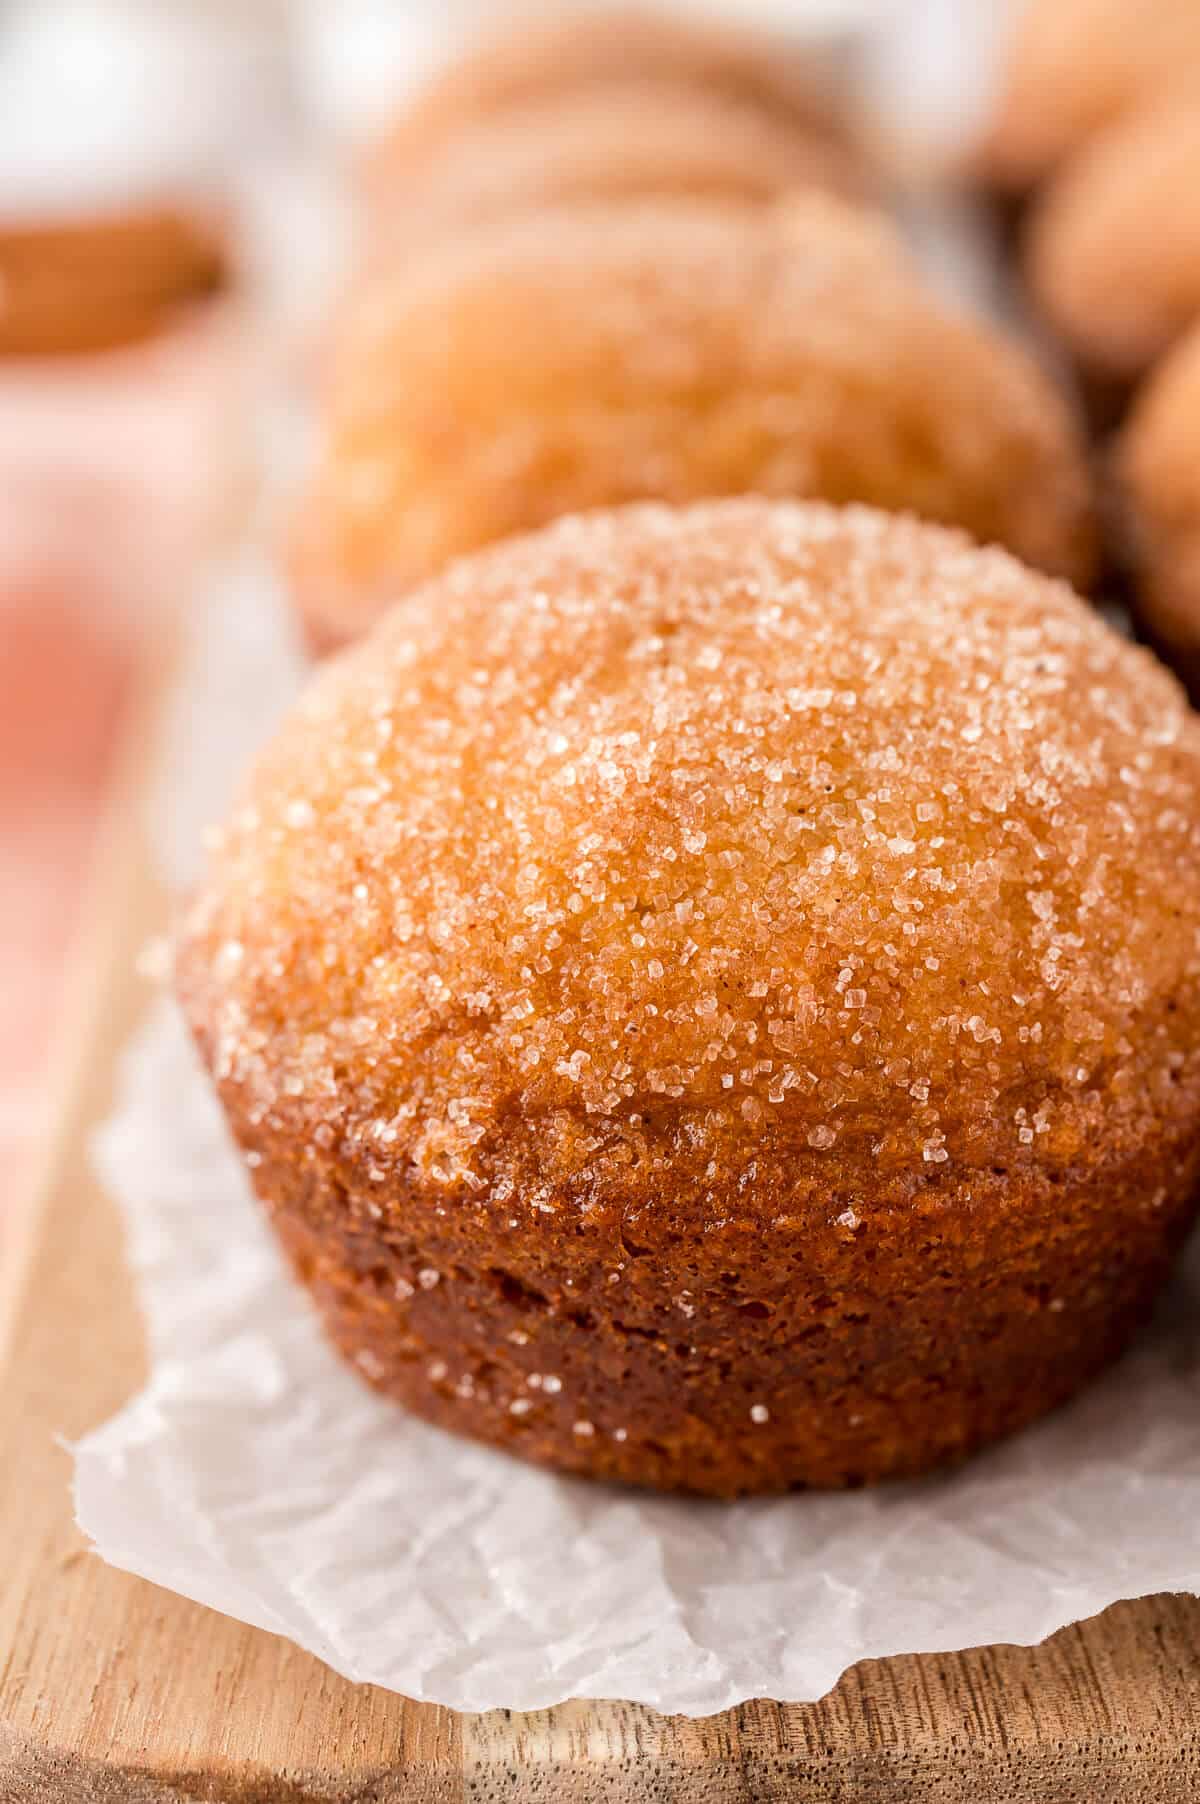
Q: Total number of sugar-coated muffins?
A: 7